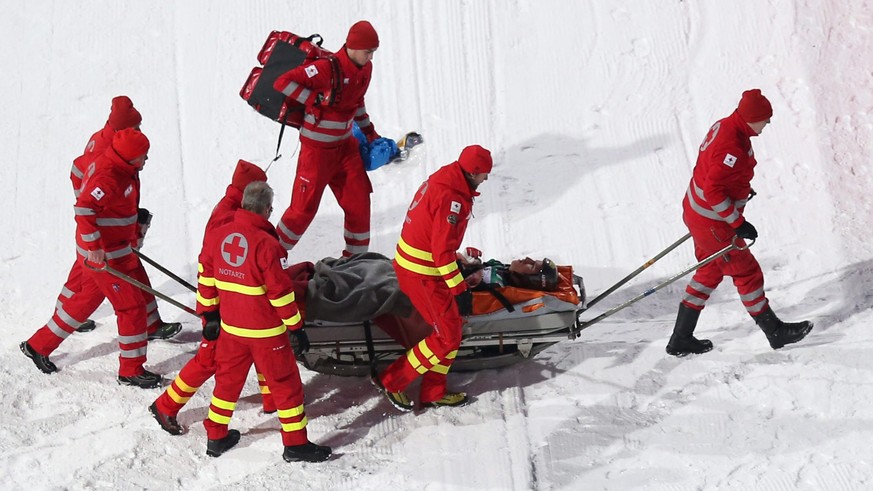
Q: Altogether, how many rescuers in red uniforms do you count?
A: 7